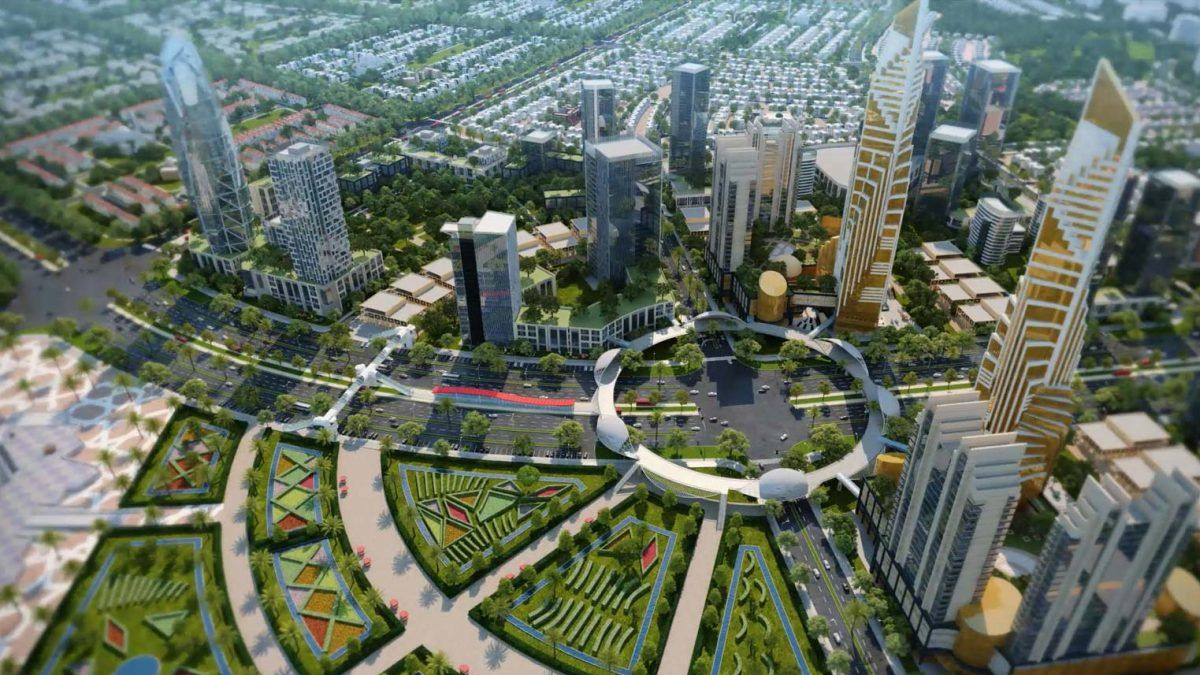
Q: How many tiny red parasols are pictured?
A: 10